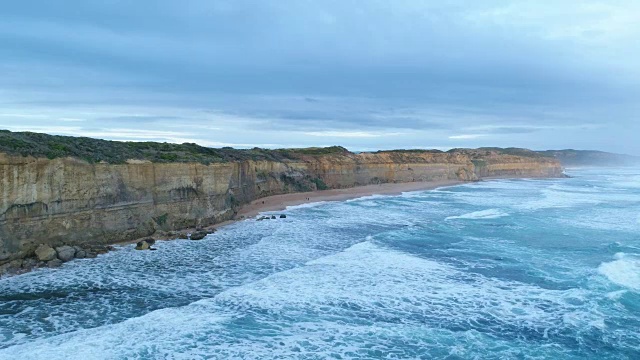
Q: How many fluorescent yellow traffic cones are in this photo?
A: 0